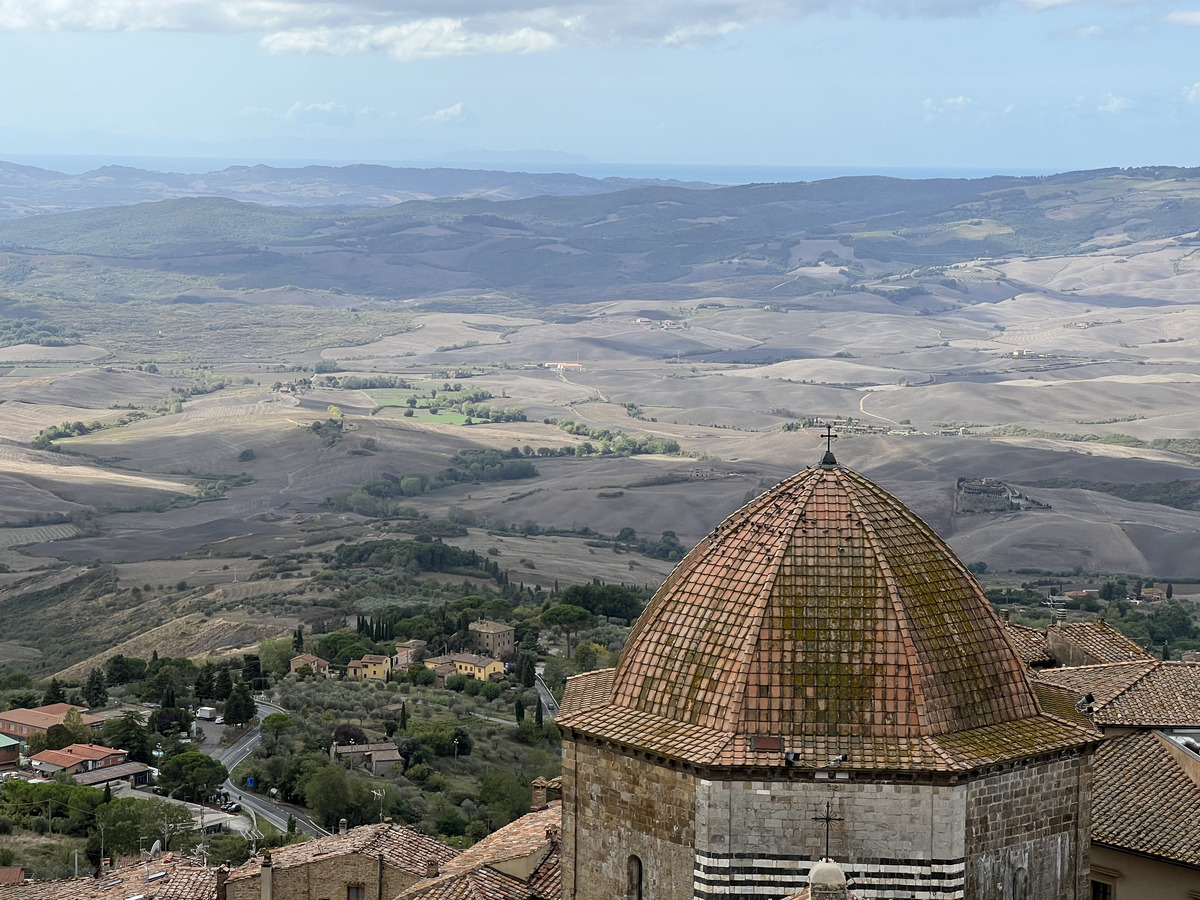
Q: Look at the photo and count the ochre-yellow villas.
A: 2